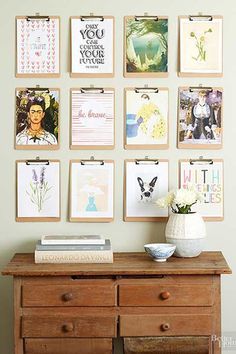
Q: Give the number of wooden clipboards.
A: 12